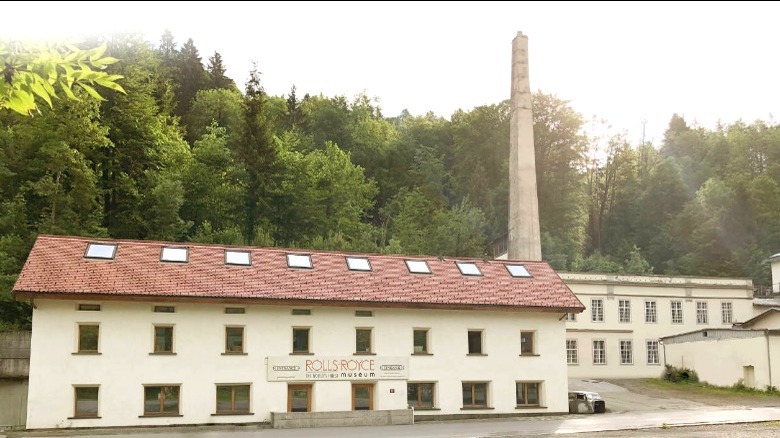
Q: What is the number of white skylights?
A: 8